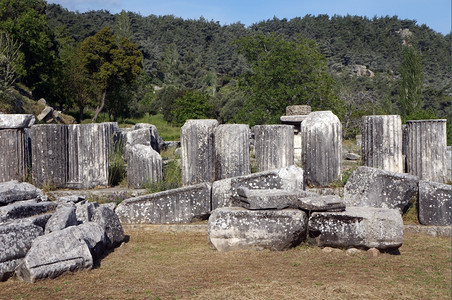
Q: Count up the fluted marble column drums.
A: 10